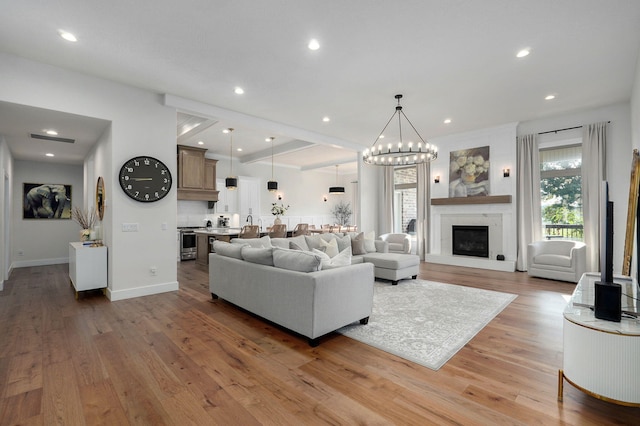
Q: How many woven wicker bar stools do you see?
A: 3